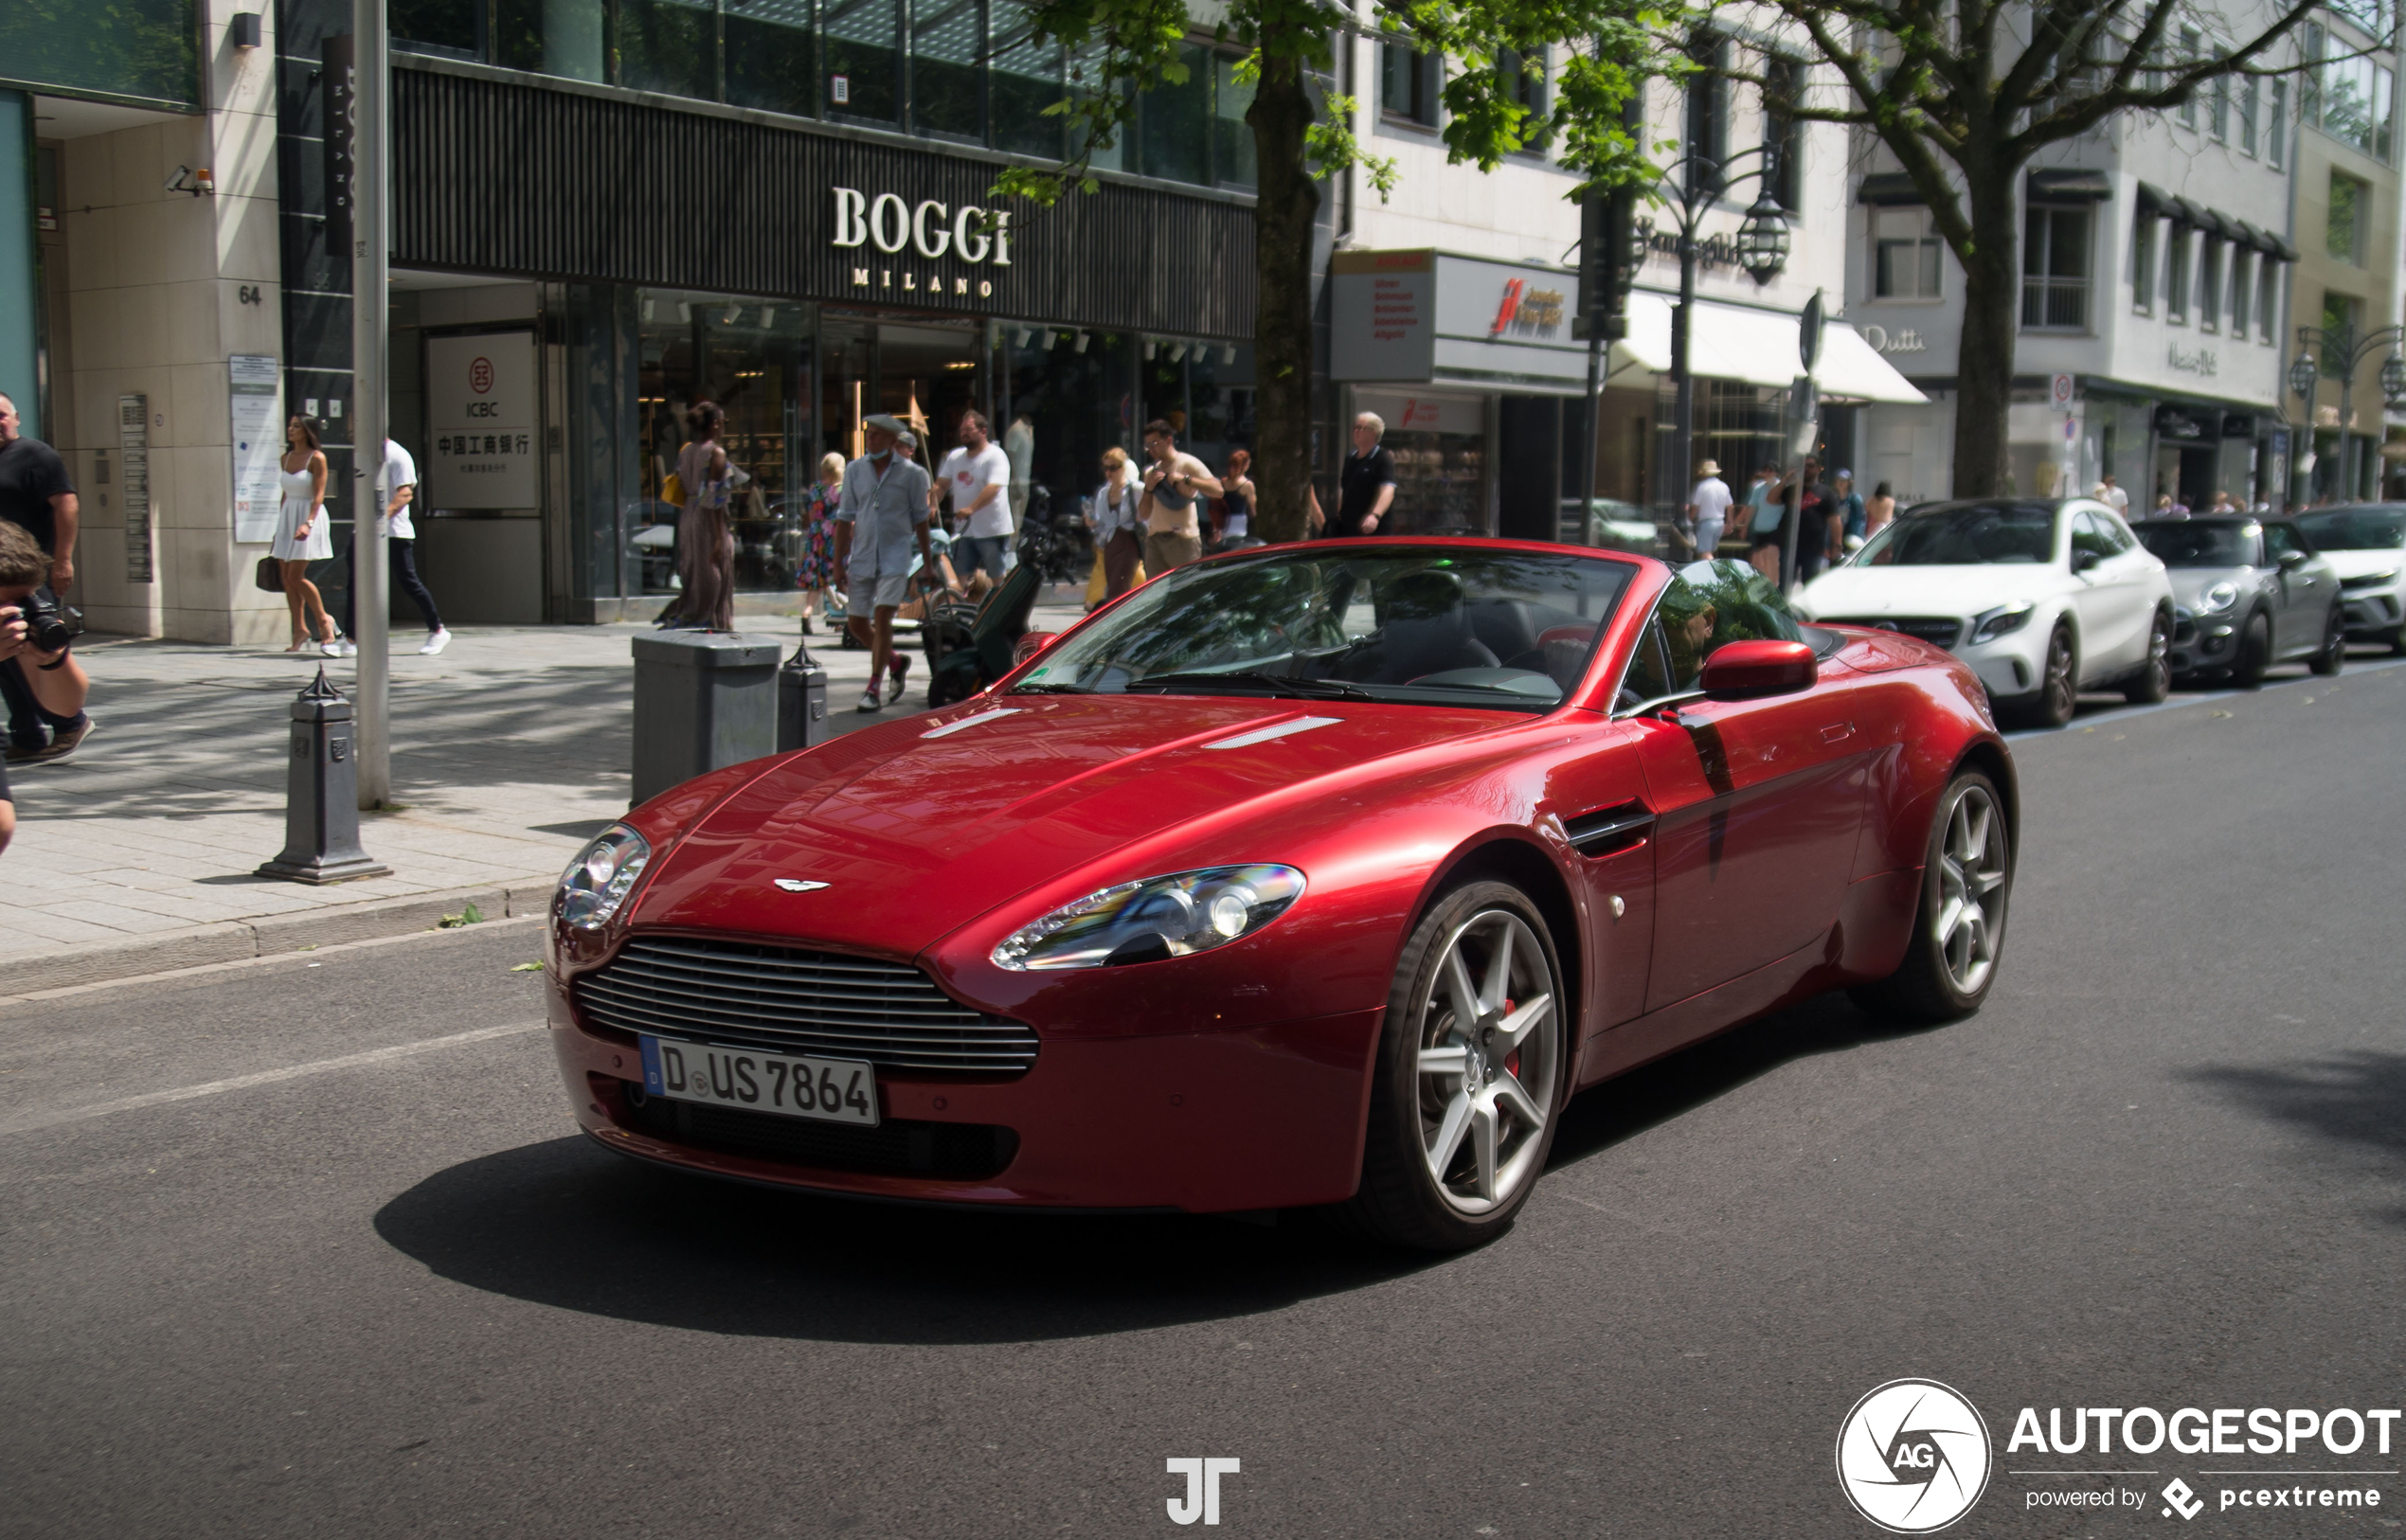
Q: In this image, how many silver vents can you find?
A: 2